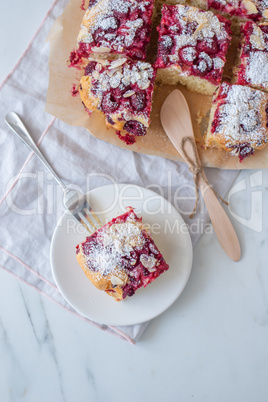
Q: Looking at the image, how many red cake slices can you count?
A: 7